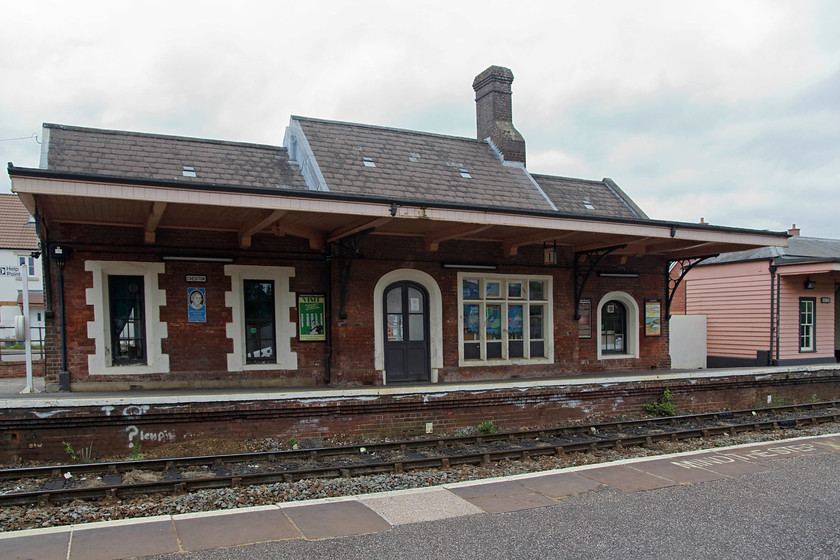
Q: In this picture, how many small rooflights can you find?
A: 4